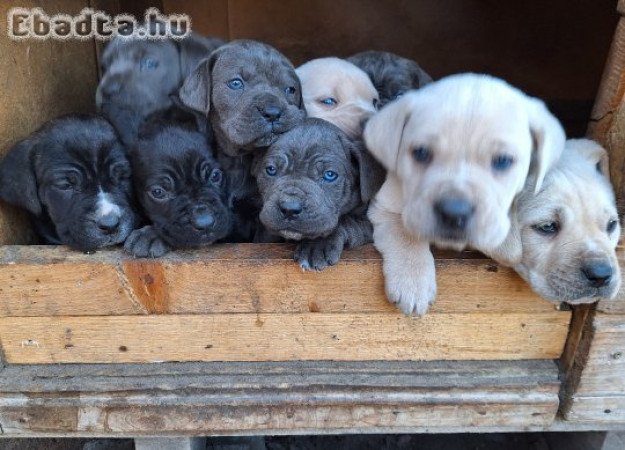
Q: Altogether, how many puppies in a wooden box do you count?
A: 9